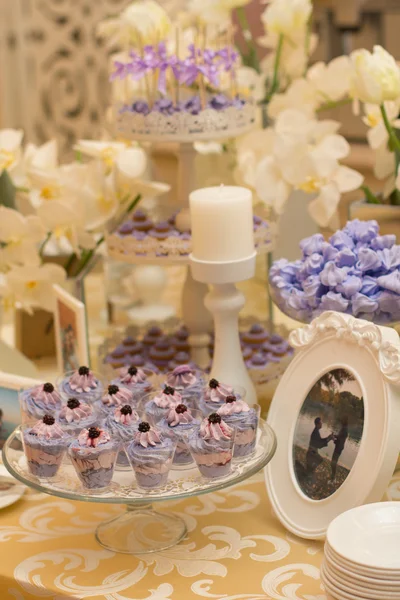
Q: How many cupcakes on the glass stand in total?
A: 15